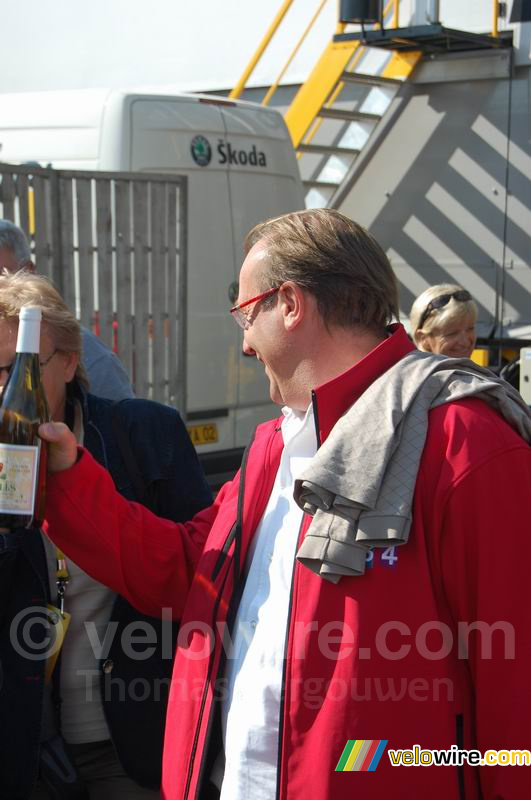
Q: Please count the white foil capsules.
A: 1